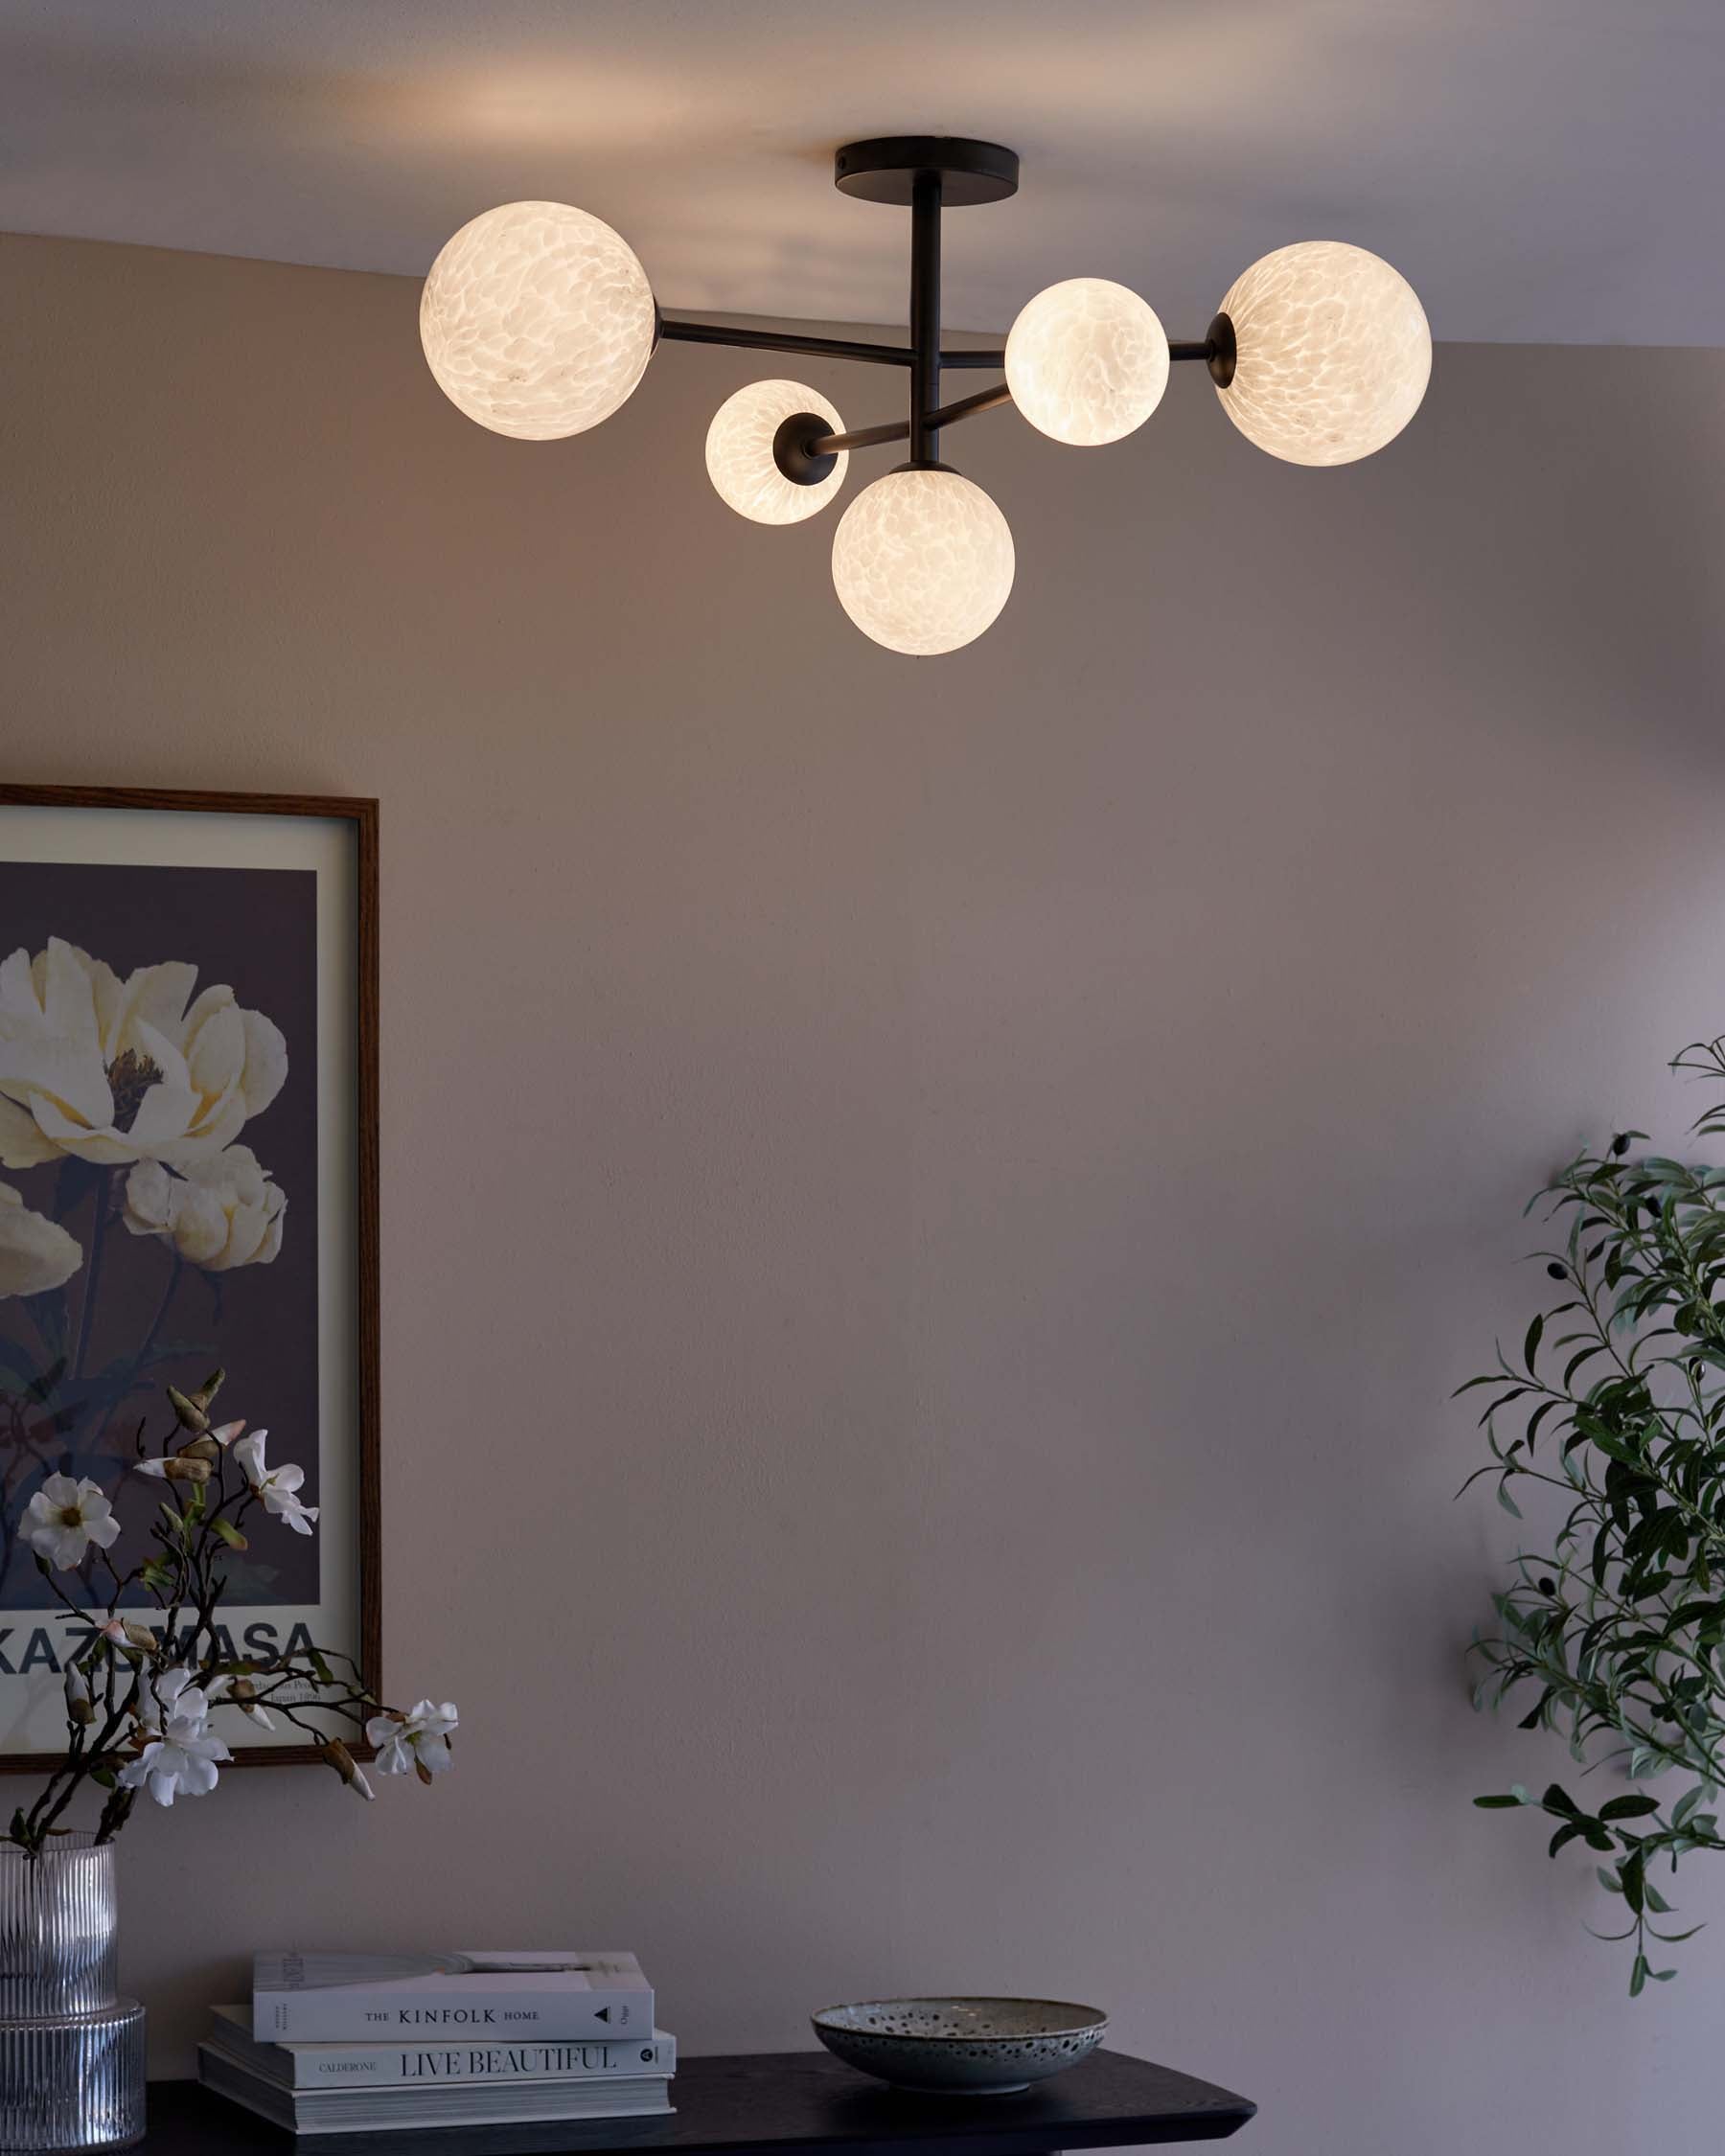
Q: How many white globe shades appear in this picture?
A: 5